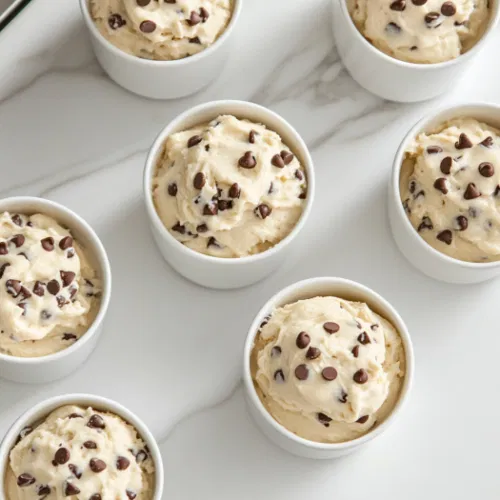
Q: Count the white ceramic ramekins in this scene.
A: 7